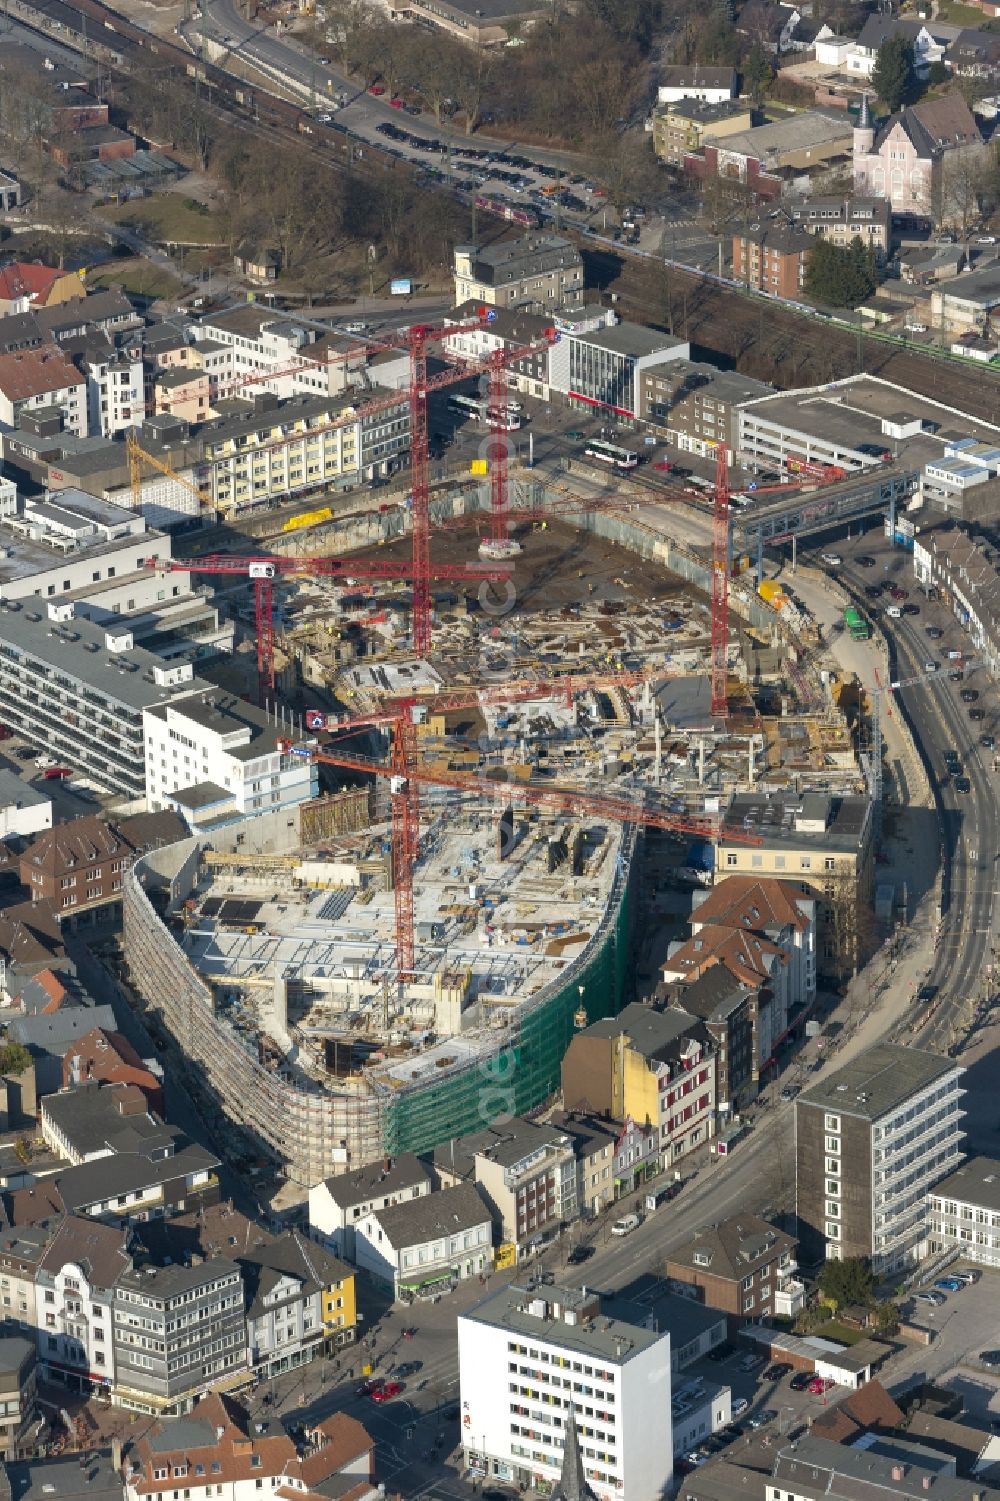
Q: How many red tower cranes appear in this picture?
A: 6